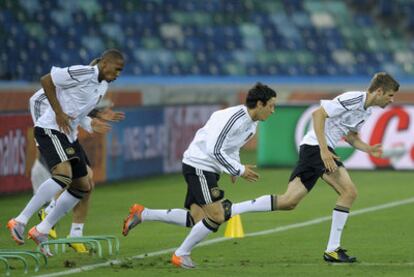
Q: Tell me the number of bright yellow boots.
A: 2